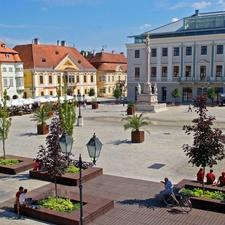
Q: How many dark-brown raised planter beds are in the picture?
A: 4